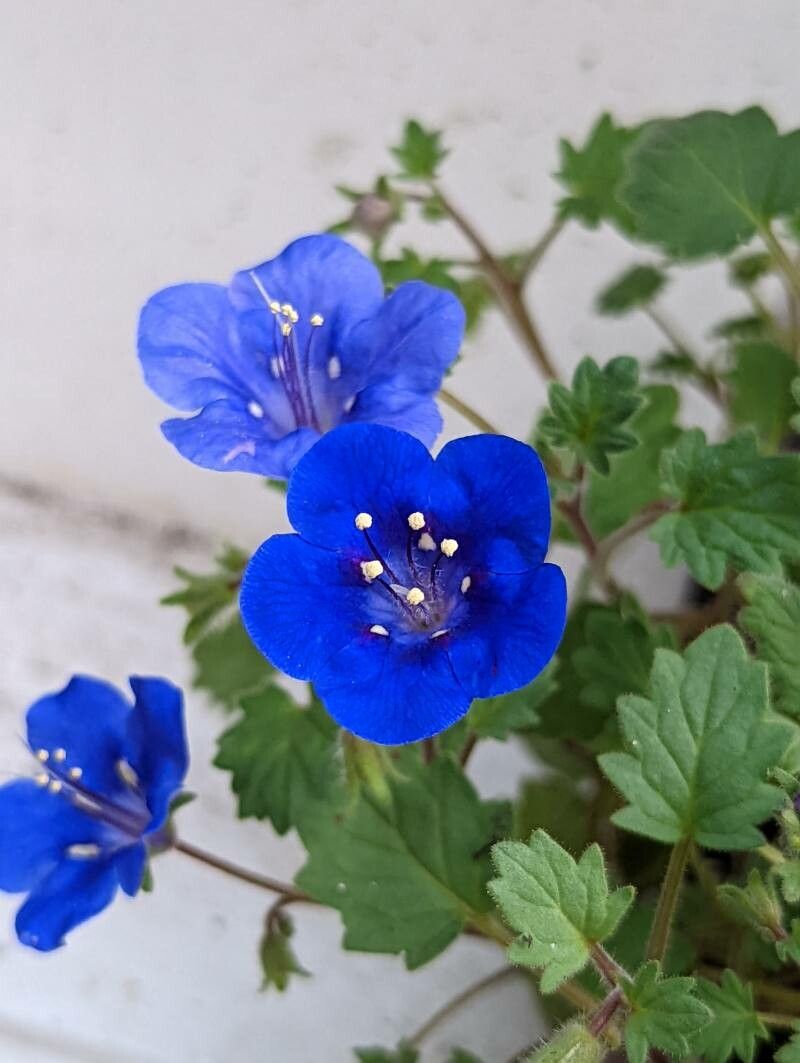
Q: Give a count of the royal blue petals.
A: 10